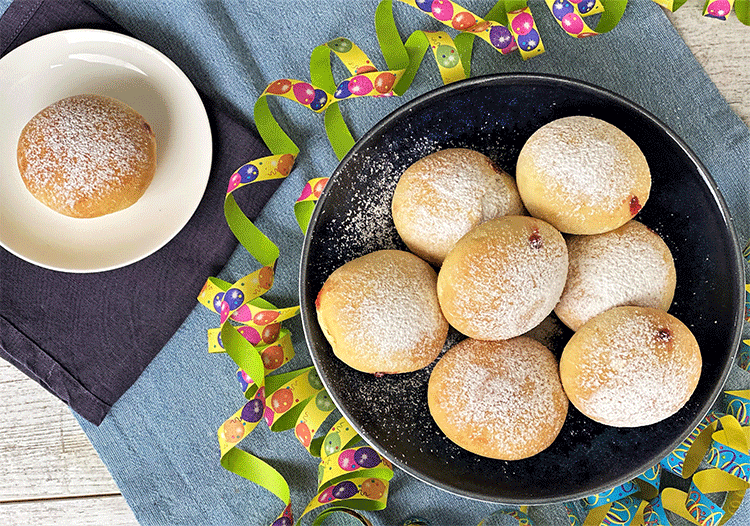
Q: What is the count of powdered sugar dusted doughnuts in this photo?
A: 8